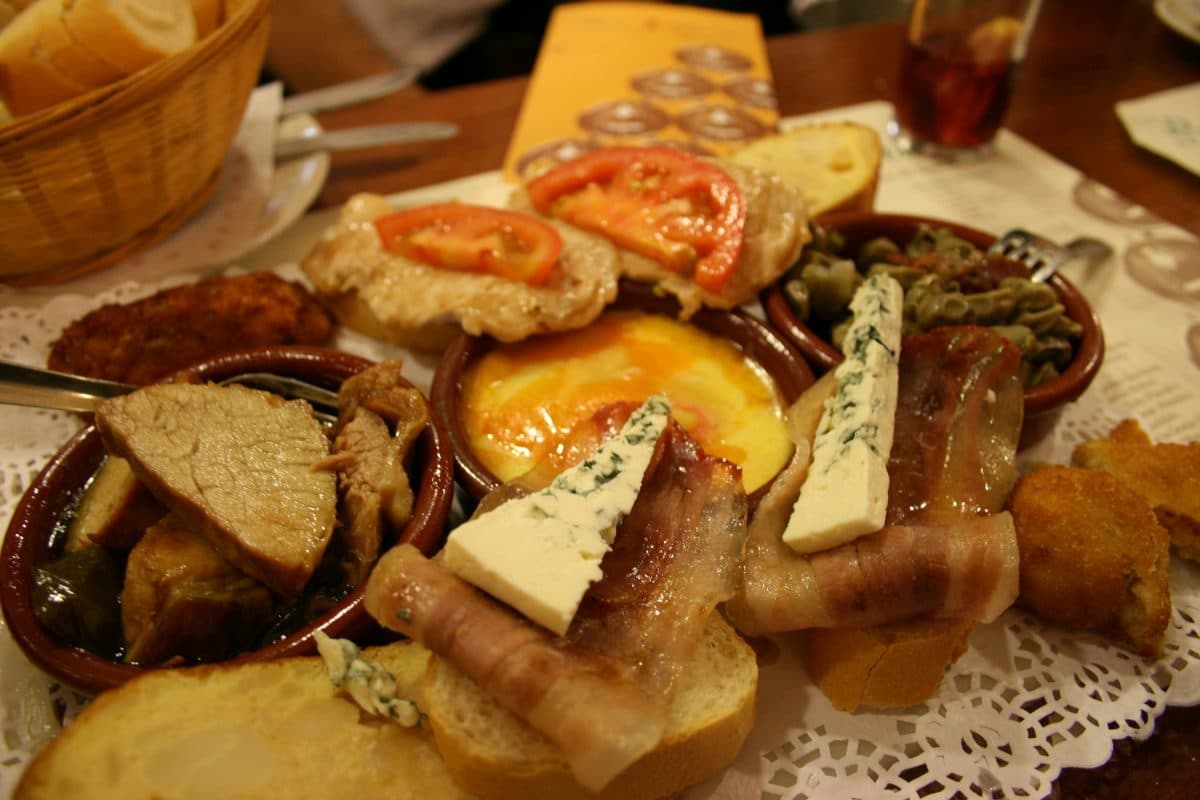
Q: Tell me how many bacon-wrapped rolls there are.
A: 2